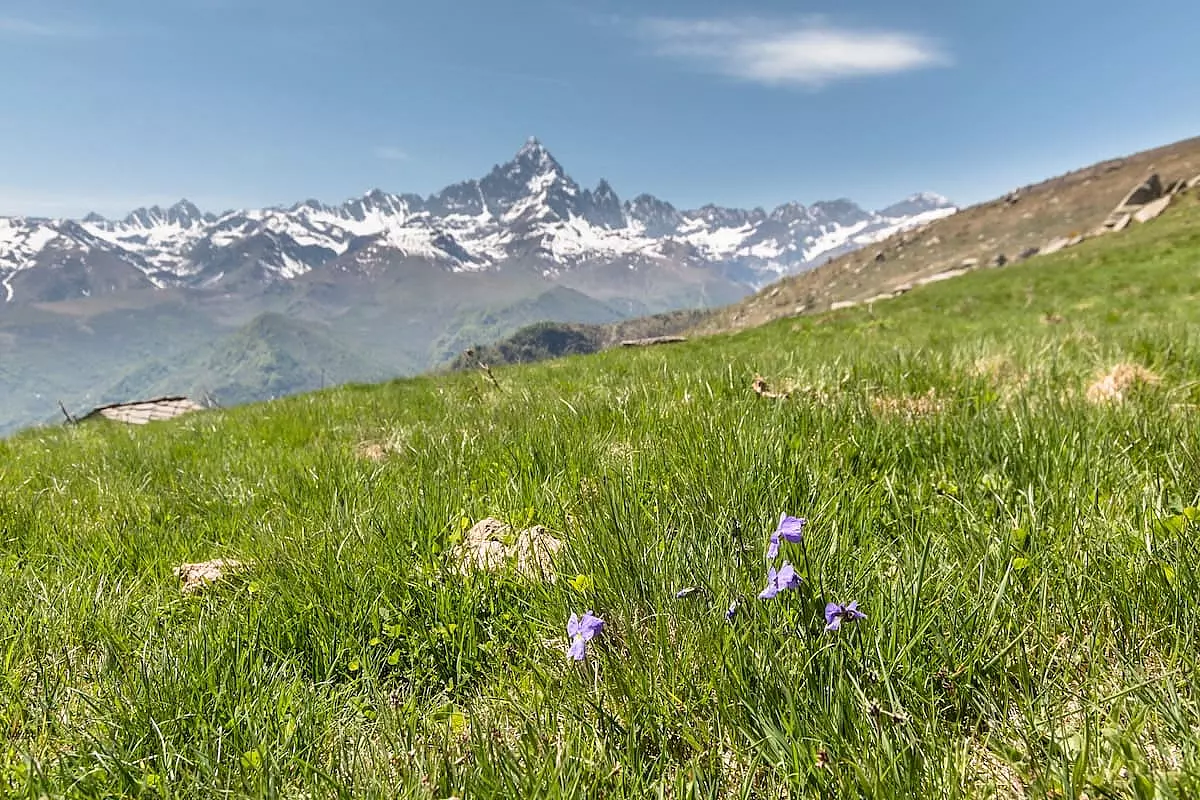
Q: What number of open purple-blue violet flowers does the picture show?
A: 4